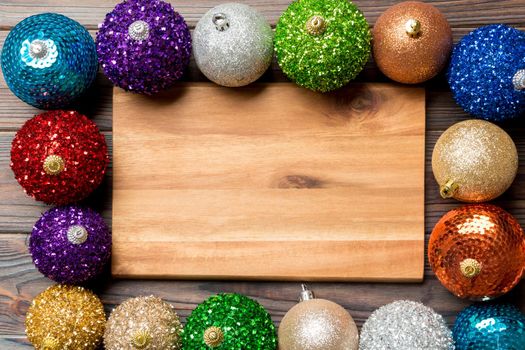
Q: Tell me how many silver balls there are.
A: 2